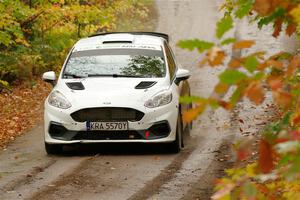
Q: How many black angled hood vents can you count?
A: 2